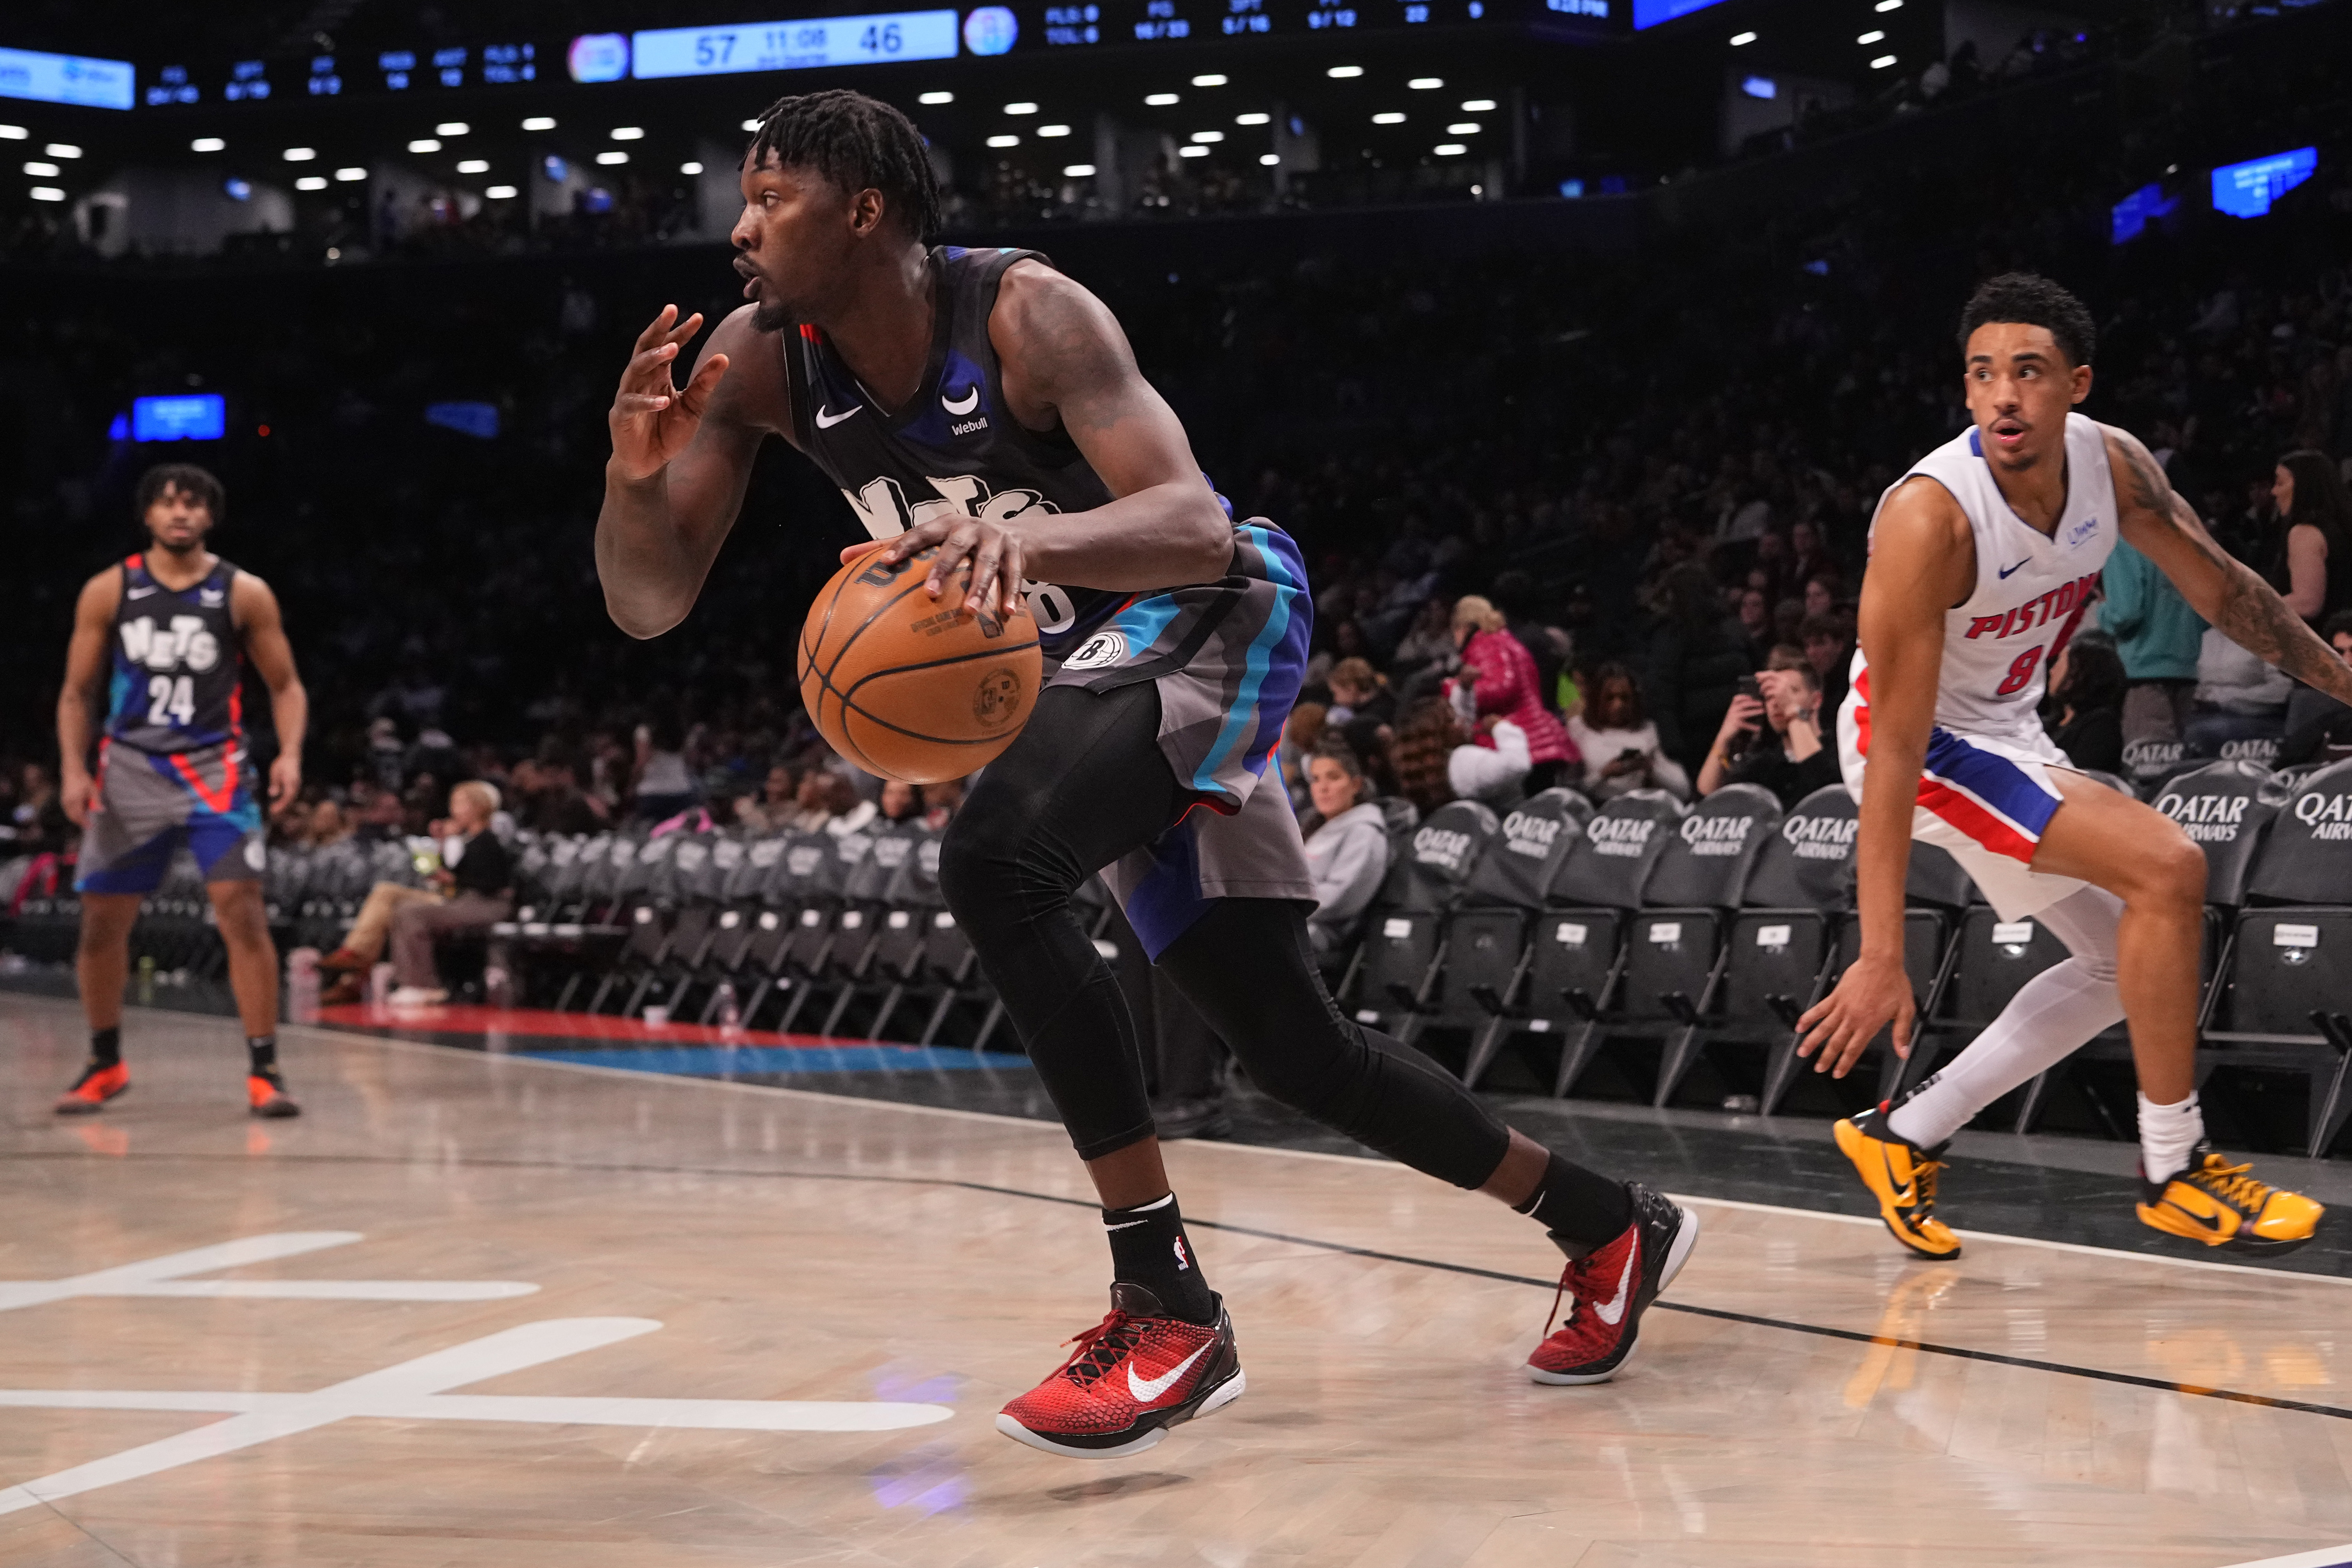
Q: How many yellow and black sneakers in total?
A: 2